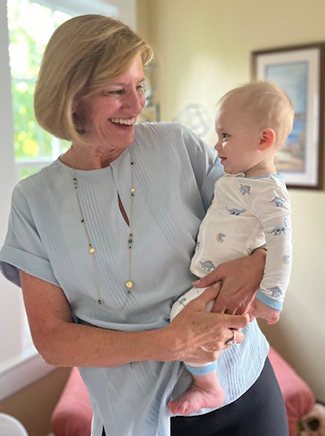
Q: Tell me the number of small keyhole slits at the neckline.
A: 1